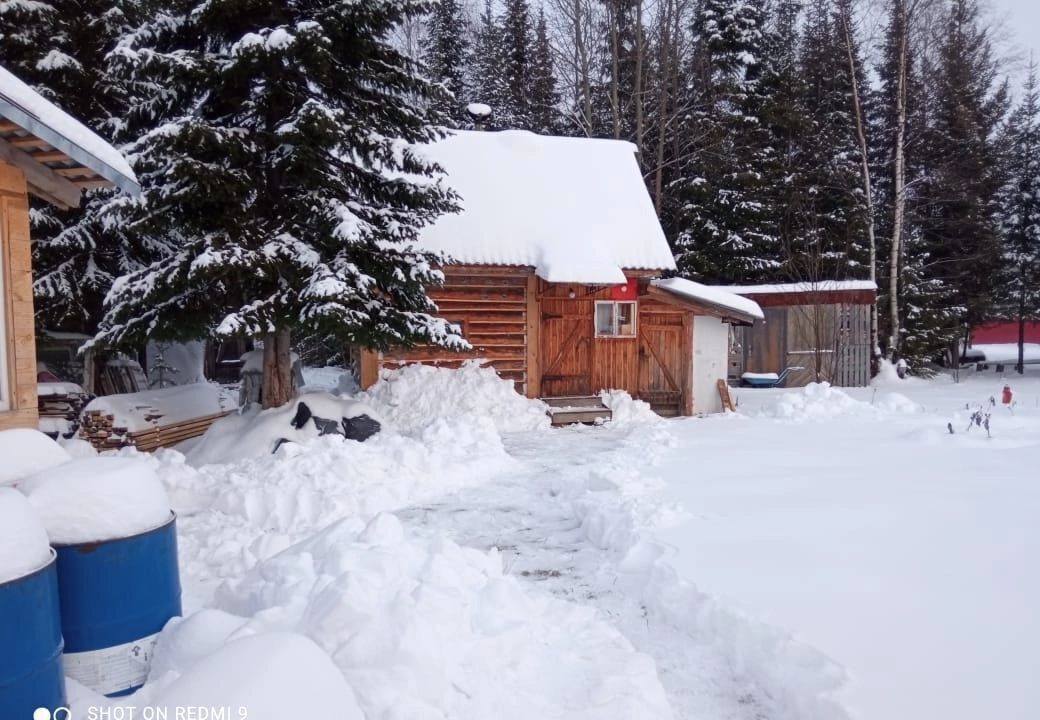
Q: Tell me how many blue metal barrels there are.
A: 2